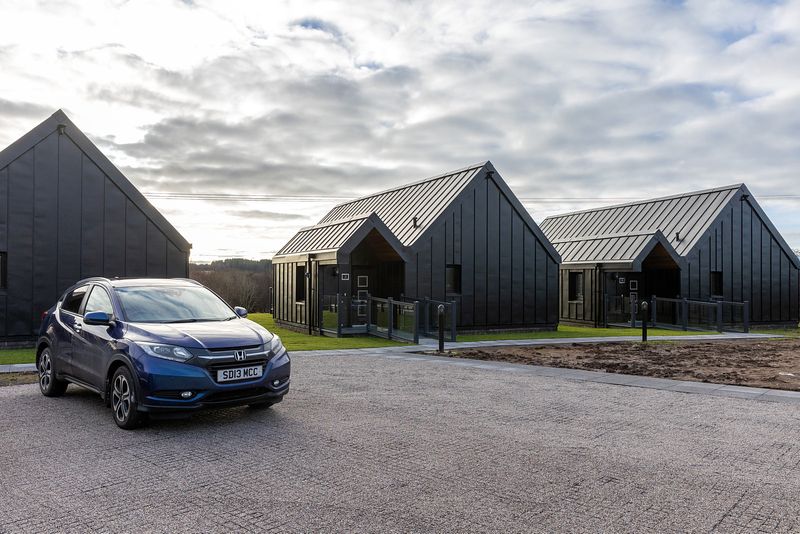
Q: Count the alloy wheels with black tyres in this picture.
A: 2